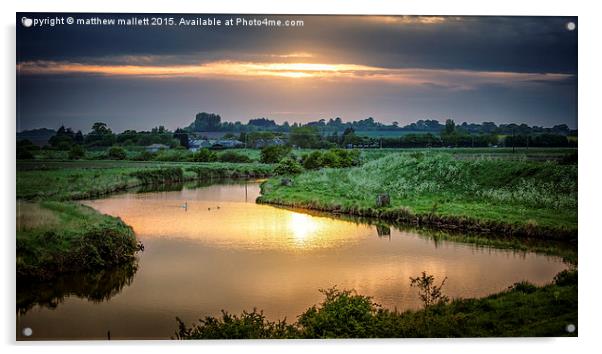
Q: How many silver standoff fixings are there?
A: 4